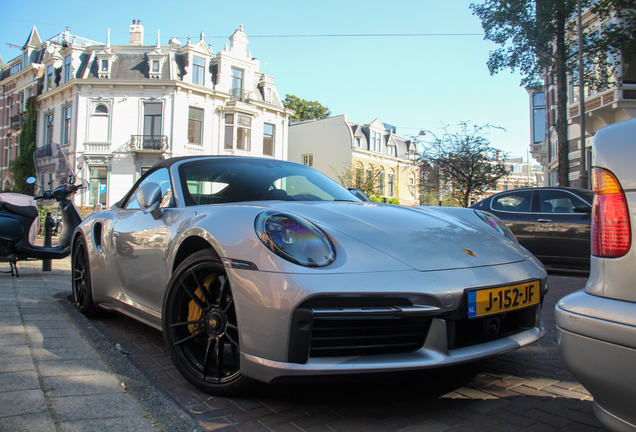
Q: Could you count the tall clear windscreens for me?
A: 1